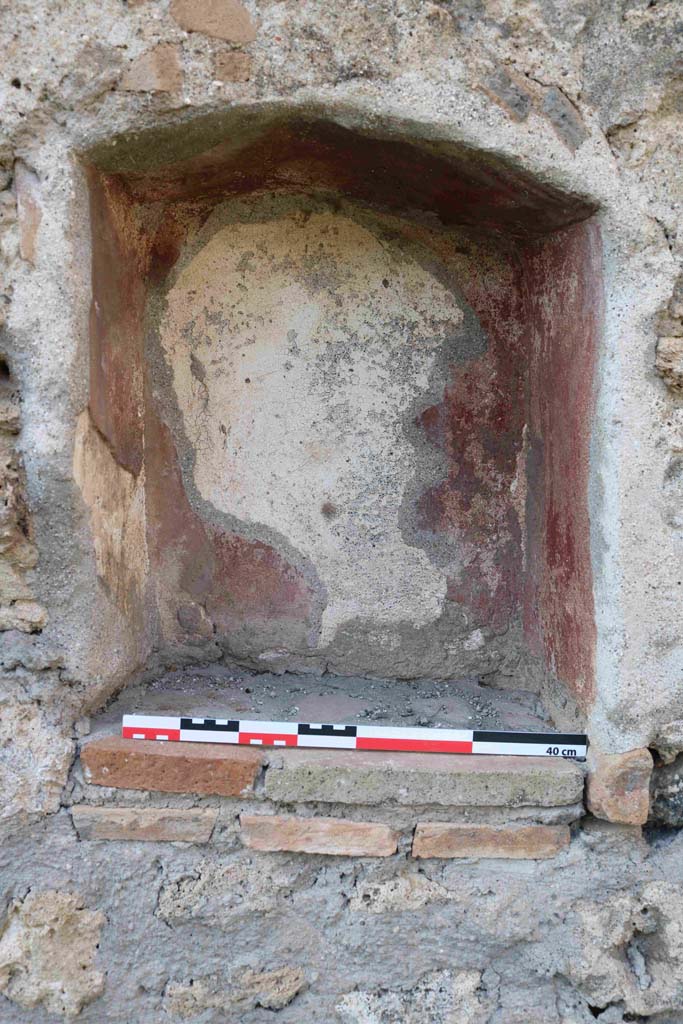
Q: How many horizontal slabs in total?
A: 5